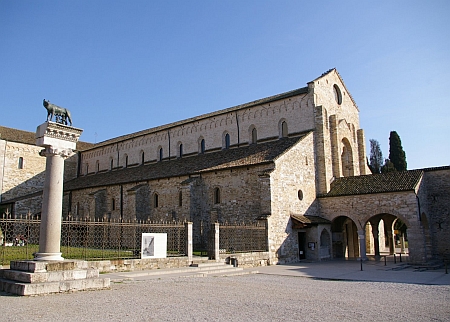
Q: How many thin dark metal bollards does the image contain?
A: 5